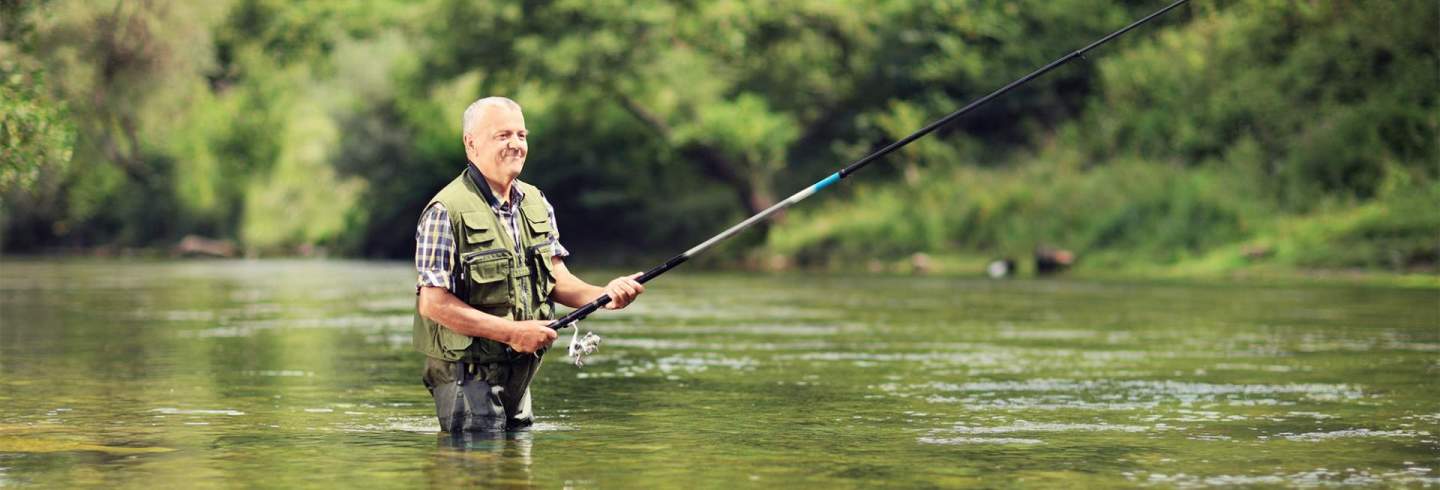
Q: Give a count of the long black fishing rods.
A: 1